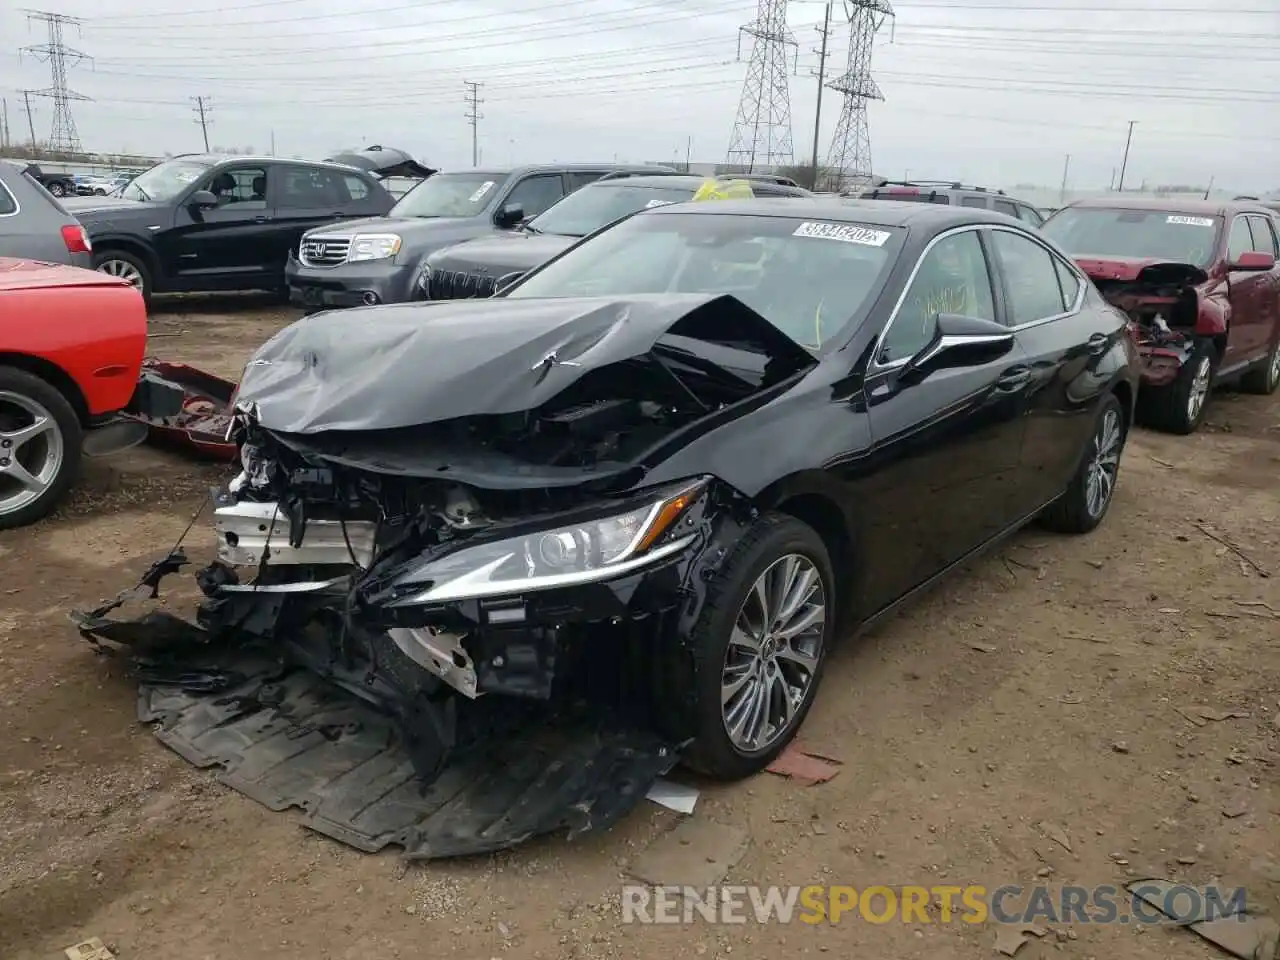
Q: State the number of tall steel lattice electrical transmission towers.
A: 3